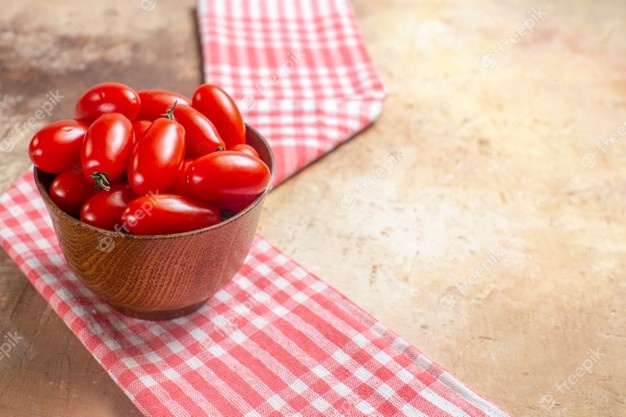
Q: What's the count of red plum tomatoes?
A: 14